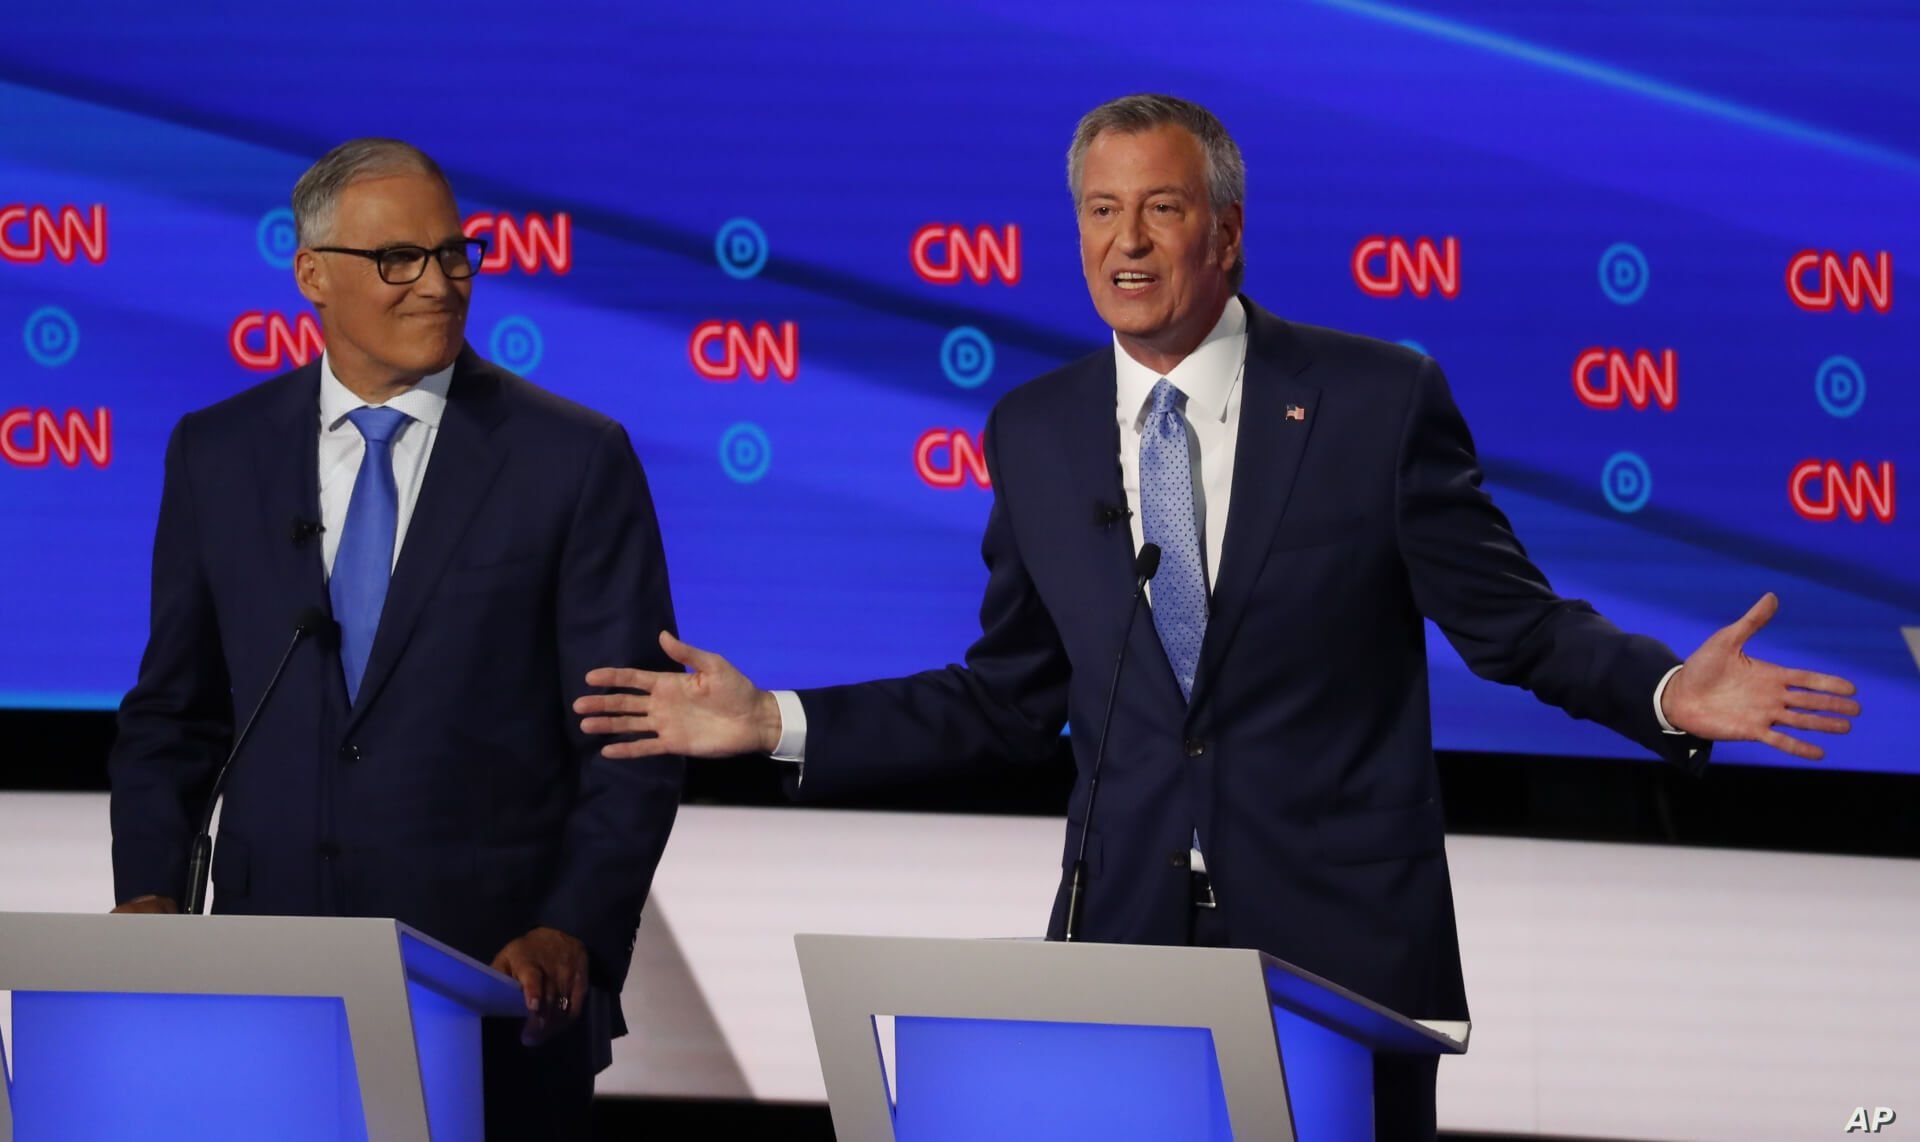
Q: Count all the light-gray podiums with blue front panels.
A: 2